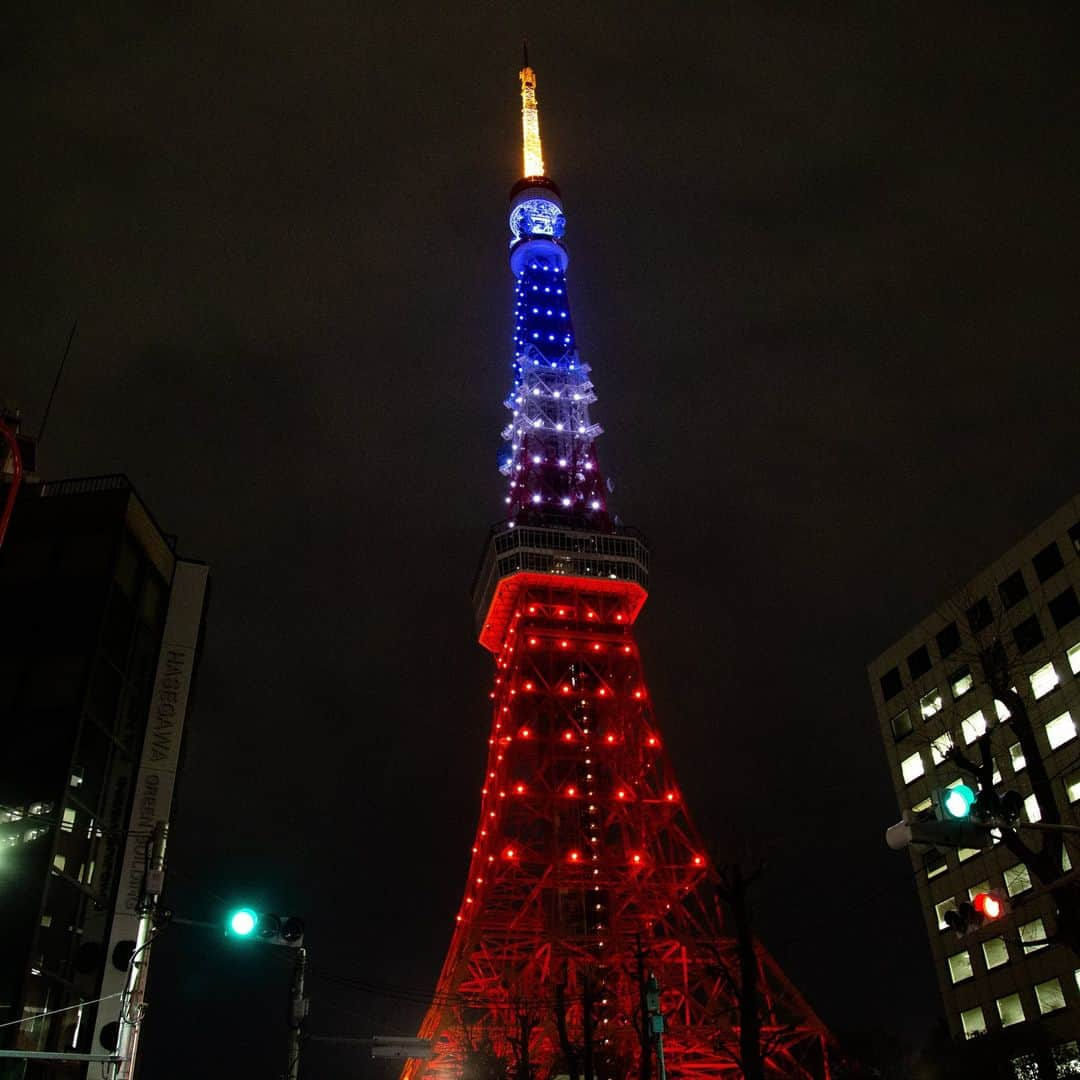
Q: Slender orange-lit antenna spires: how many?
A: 1